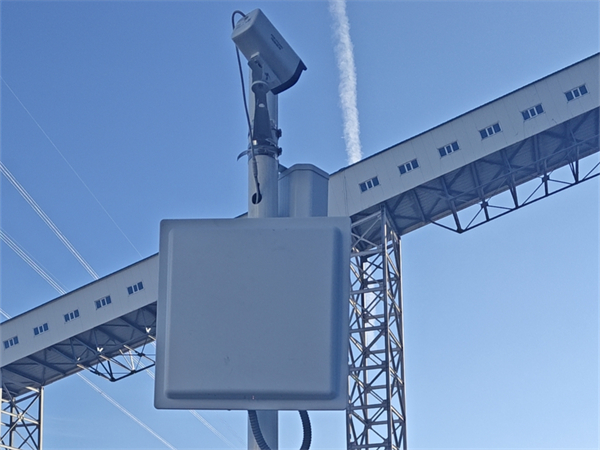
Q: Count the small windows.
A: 11